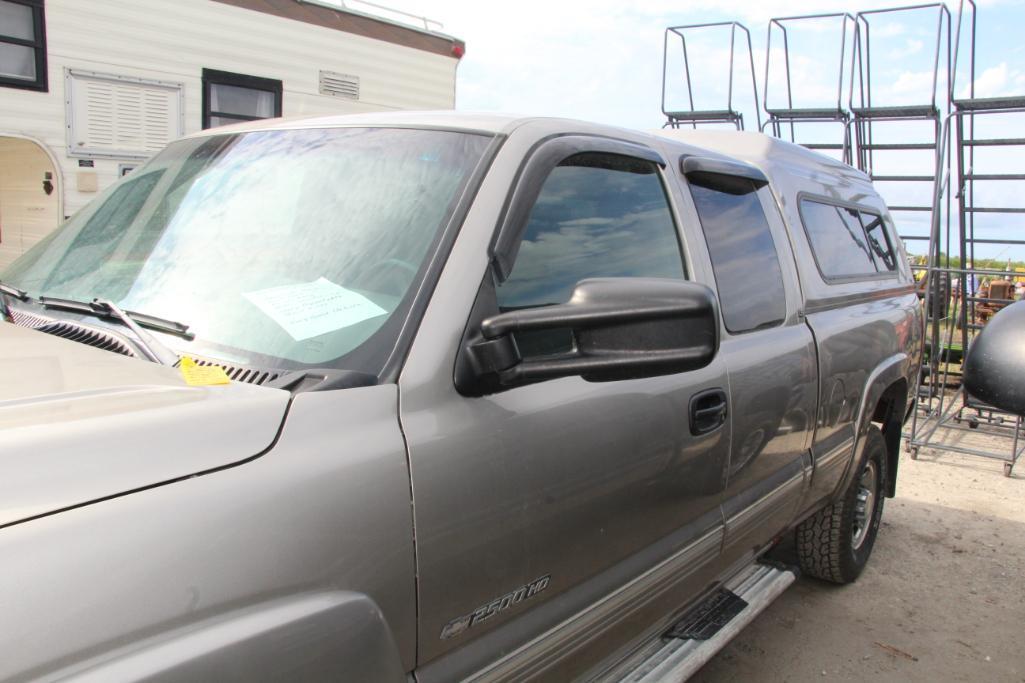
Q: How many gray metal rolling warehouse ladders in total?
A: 4